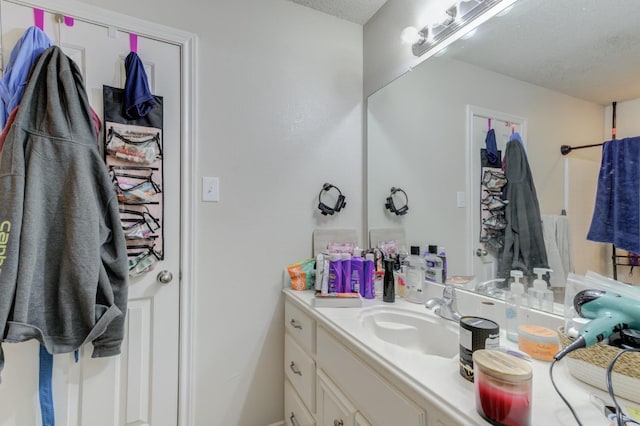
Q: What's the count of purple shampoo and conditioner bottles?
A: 4